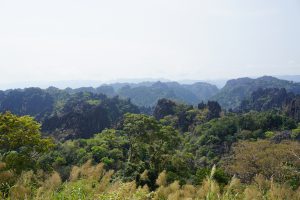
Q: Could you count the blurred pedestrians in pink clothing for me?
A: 0